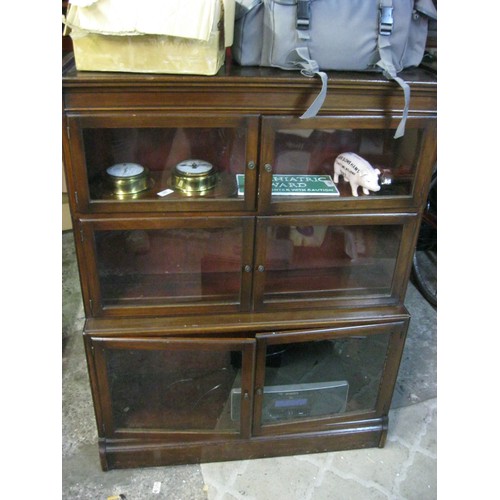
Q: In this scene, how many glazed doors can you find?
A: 6